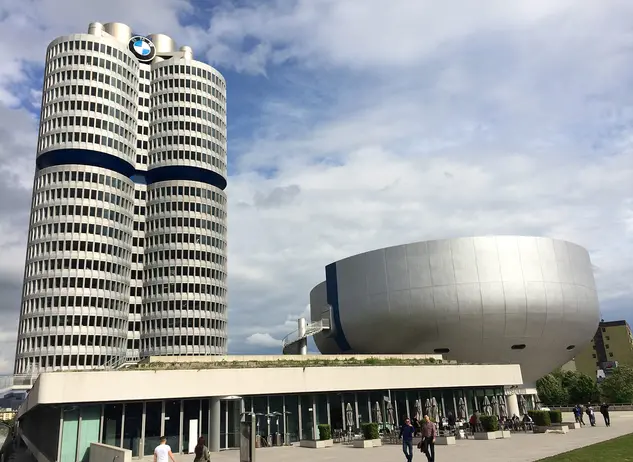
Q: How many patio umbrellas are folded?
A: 12